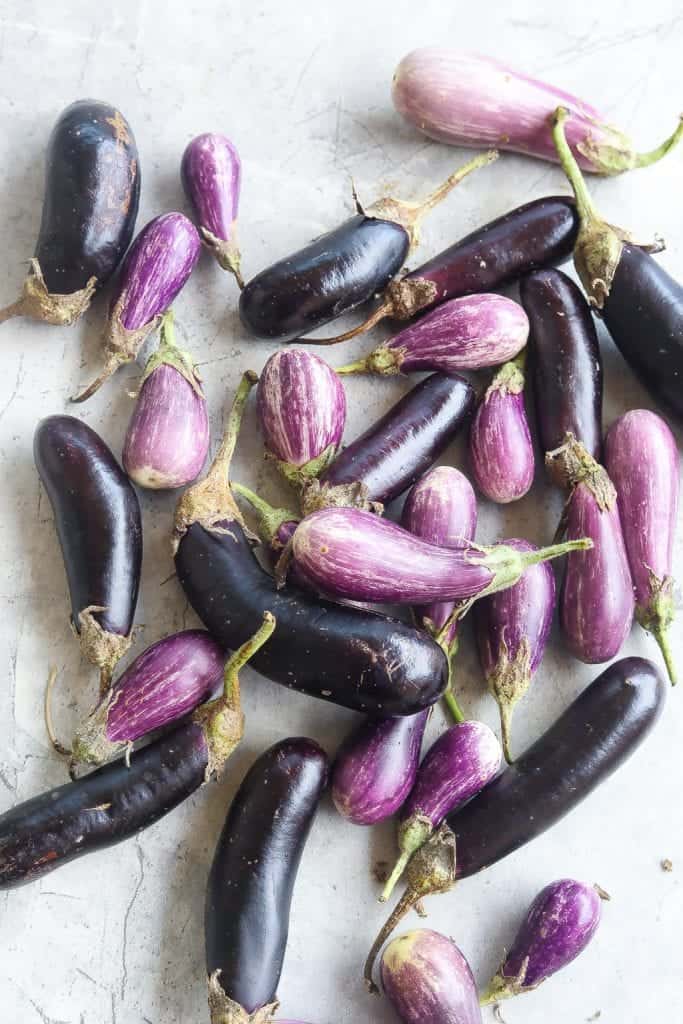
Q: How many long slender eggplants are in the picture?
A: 11